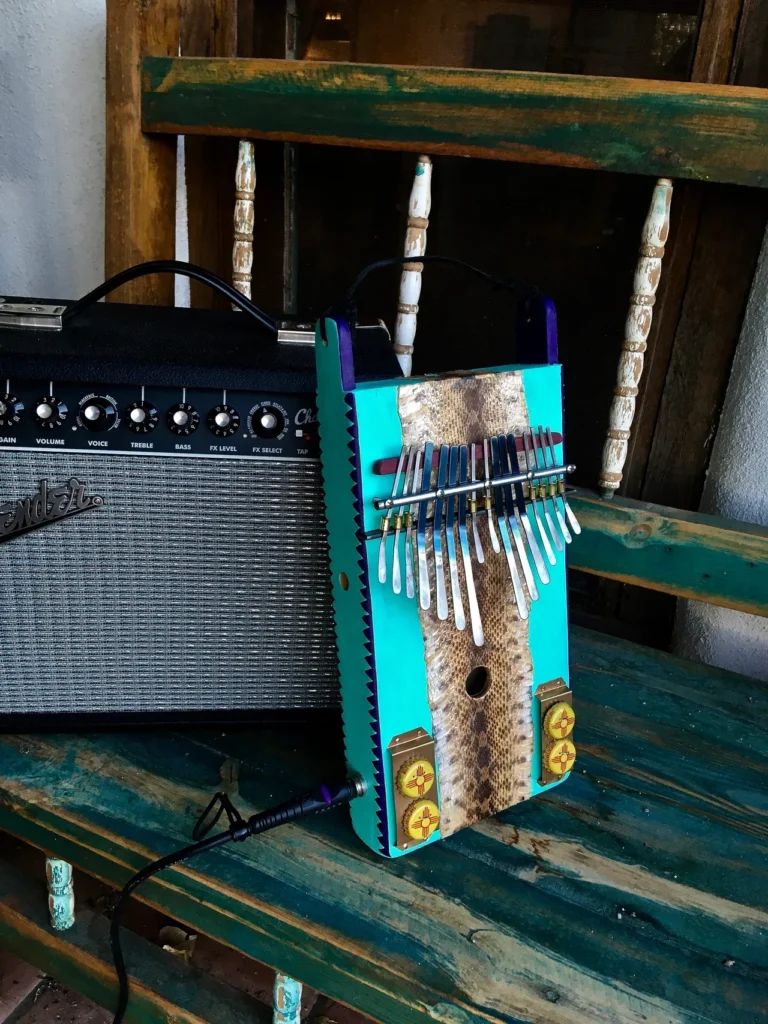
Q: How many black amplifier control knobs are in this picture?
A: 7